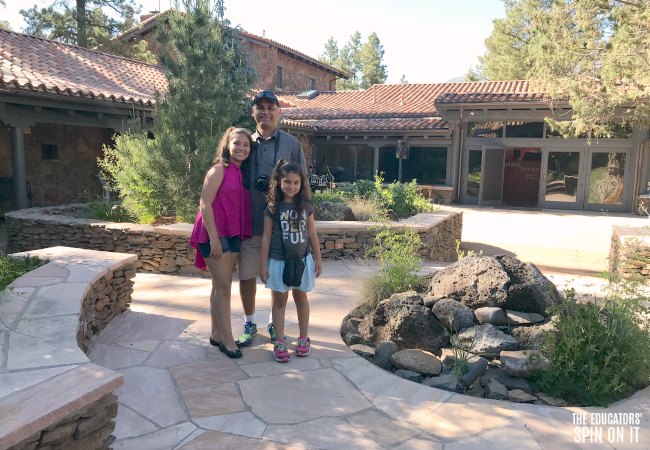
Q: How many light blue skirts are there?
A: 1